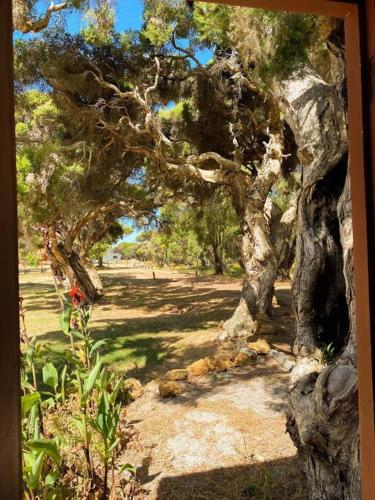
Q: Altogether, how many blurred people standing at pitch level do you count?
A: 0